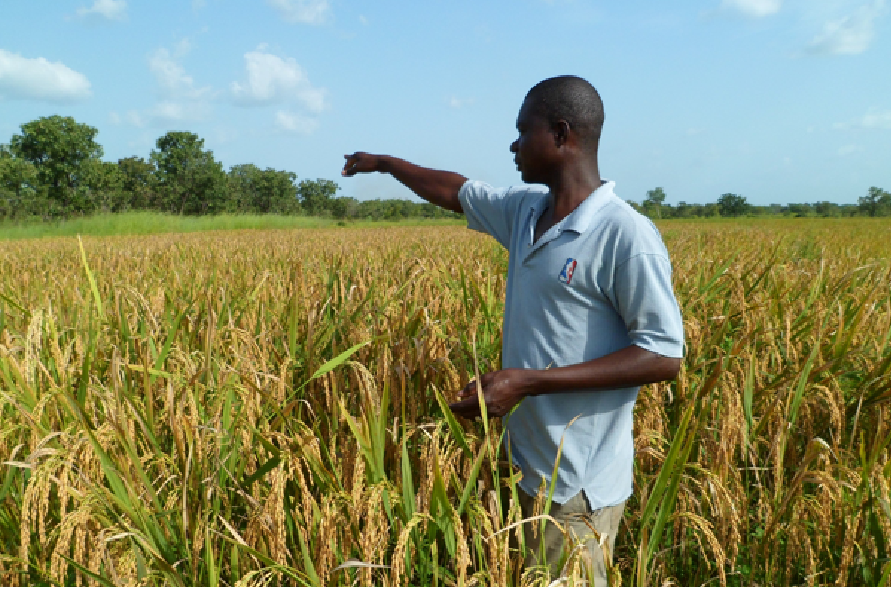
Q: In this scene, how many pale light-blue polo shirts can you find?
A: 1